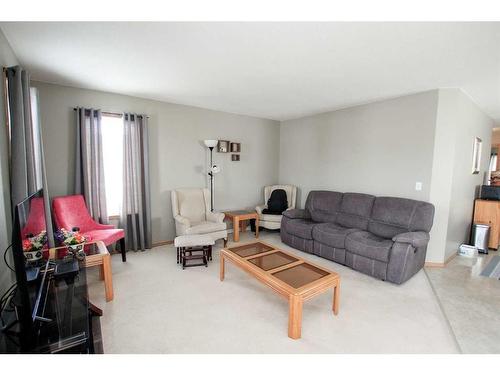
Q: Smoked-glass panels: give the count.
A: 3